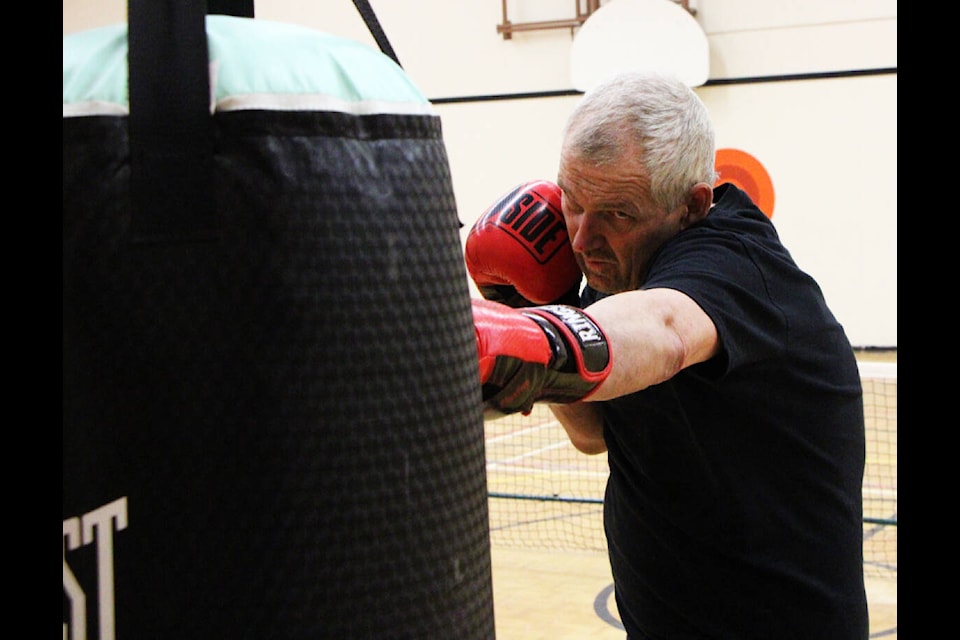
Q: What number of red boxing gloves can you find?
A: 2